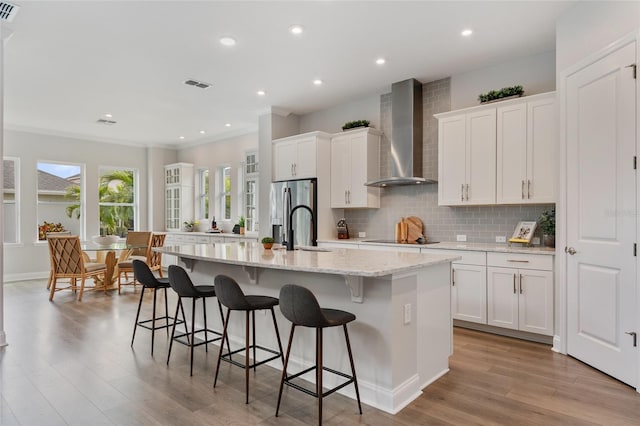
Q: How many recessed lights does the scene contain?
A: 10